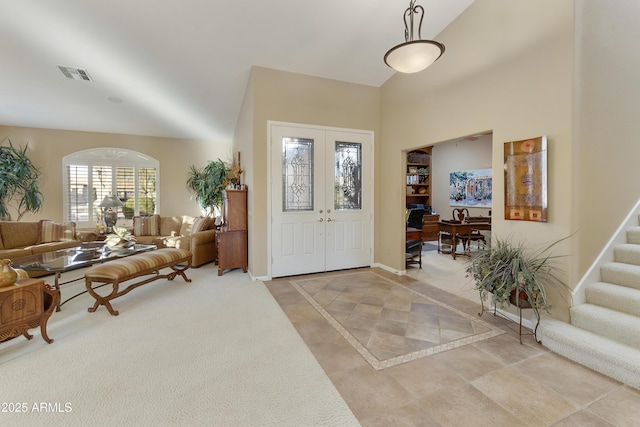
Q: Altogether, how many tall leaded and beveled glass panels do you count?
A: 2